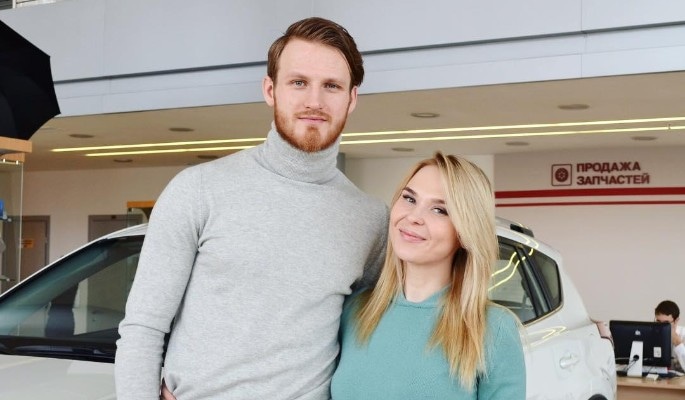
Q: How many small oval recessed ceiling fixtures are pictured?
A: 9